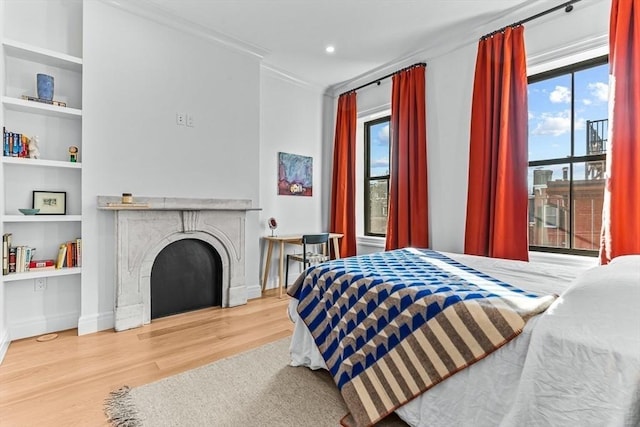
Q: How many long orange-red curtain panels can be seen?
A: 4